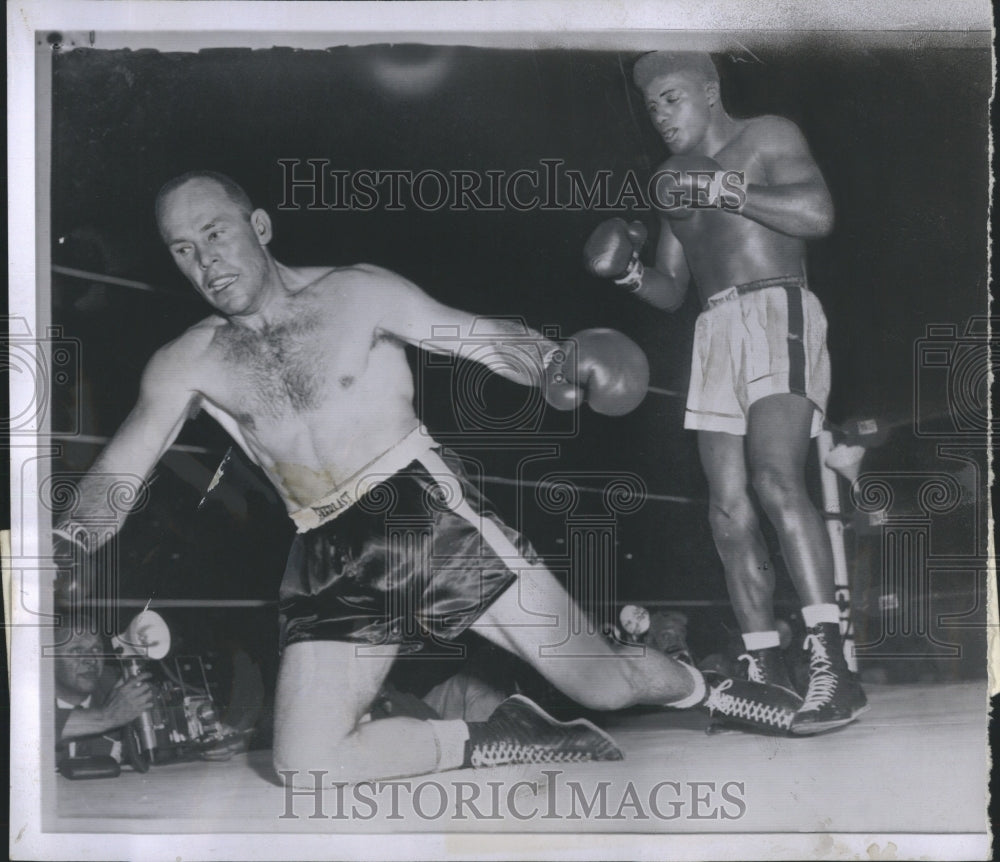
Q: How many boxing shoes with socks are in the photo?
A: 4